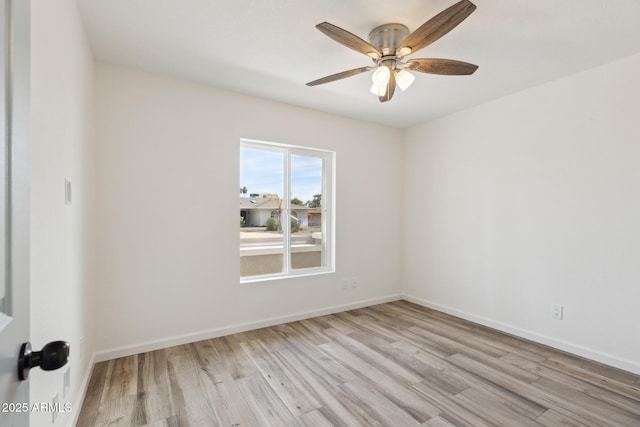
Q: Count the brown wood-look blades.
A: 5